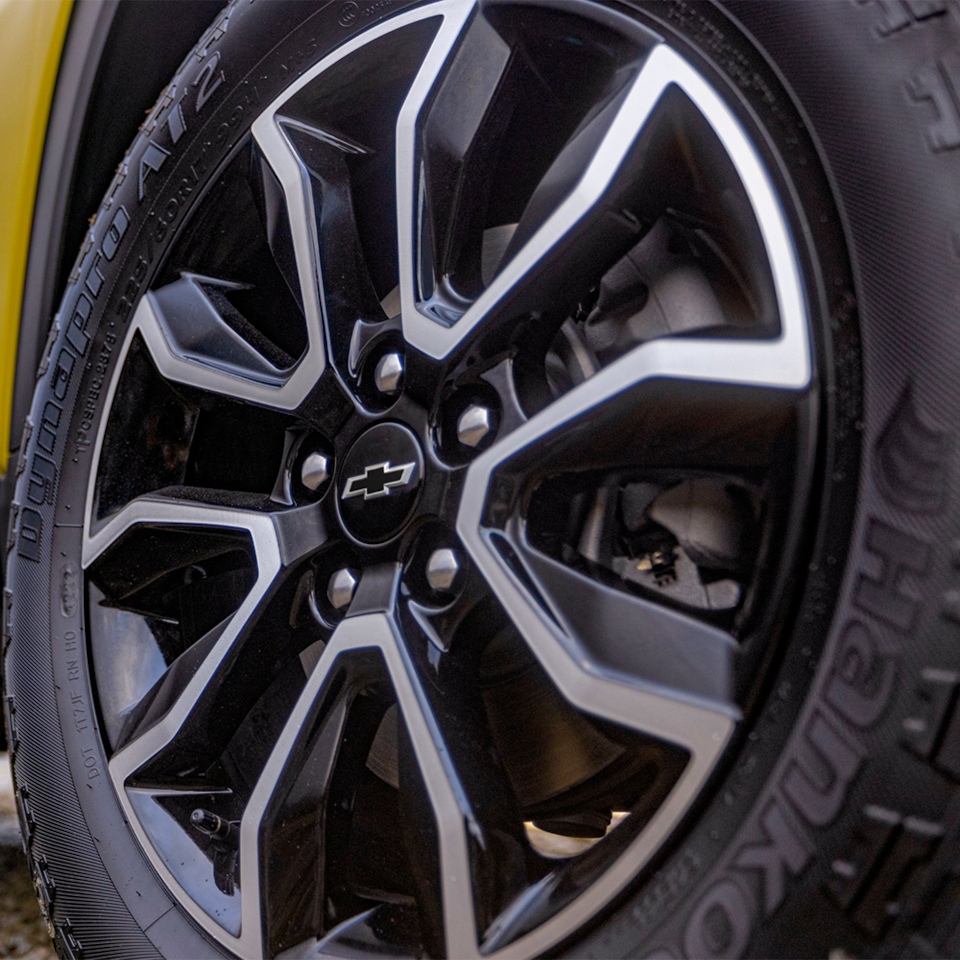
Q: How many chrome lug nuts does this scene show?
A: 5